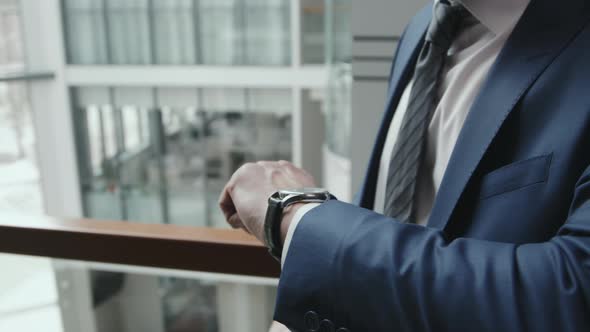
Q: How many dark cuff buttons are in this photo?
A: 3